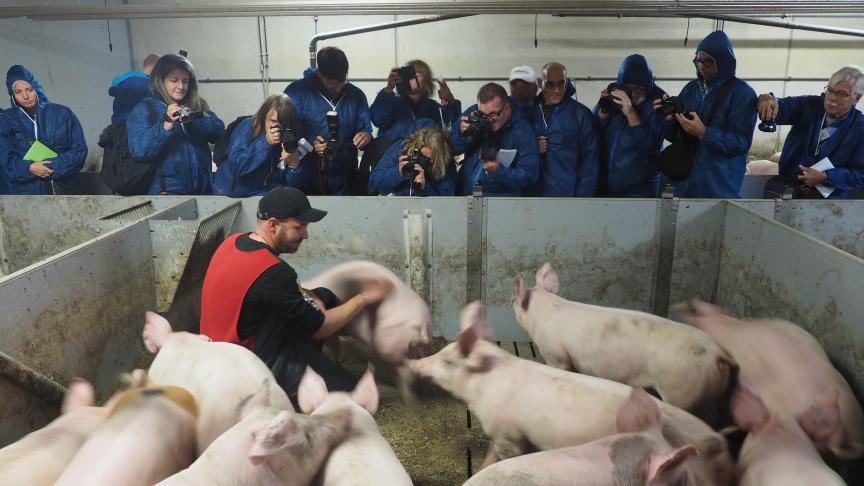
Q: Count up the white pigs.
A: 11